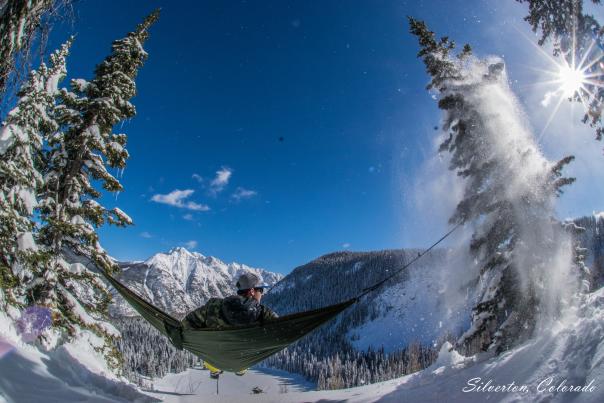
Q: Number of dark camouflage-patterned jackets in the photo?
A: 1